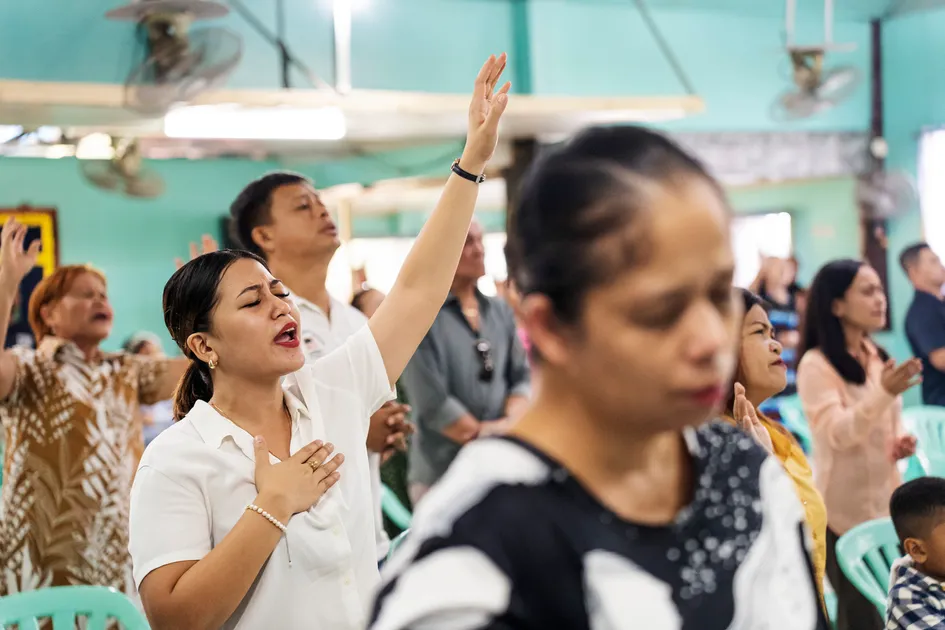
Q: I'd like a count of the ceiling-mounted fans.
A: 3